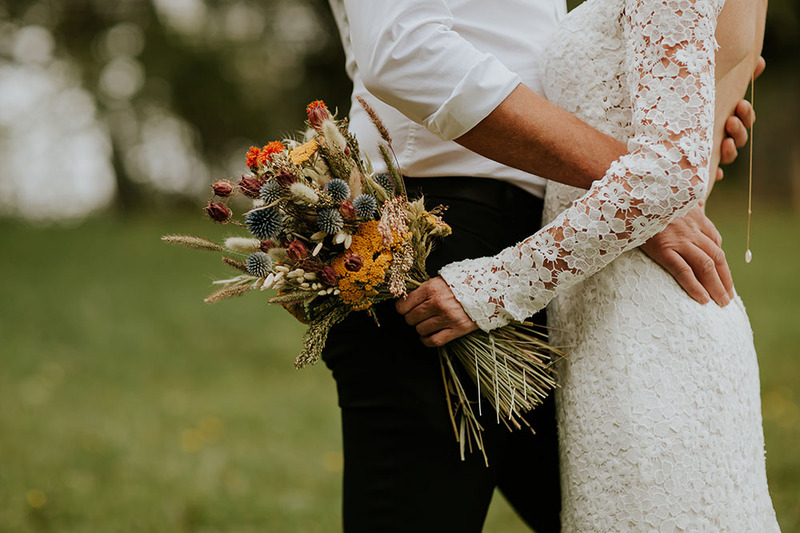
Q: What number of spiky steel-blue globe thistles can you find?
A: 7